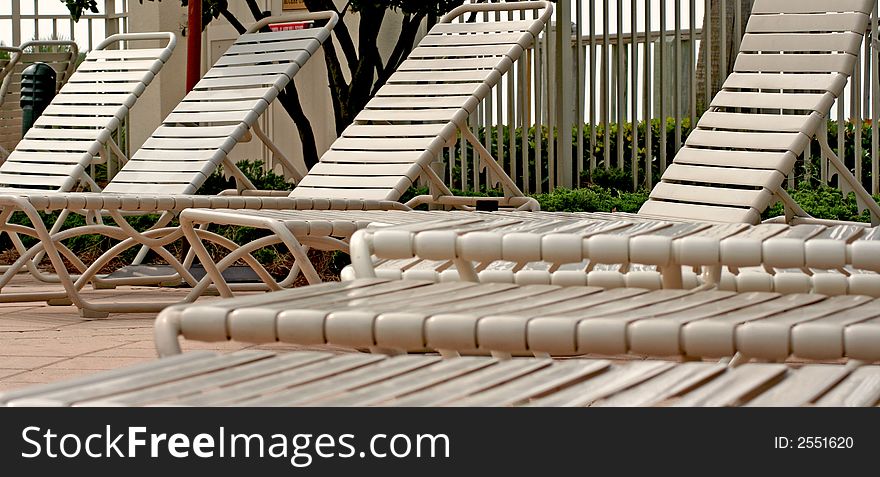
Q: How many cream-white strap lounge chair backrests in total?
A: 4